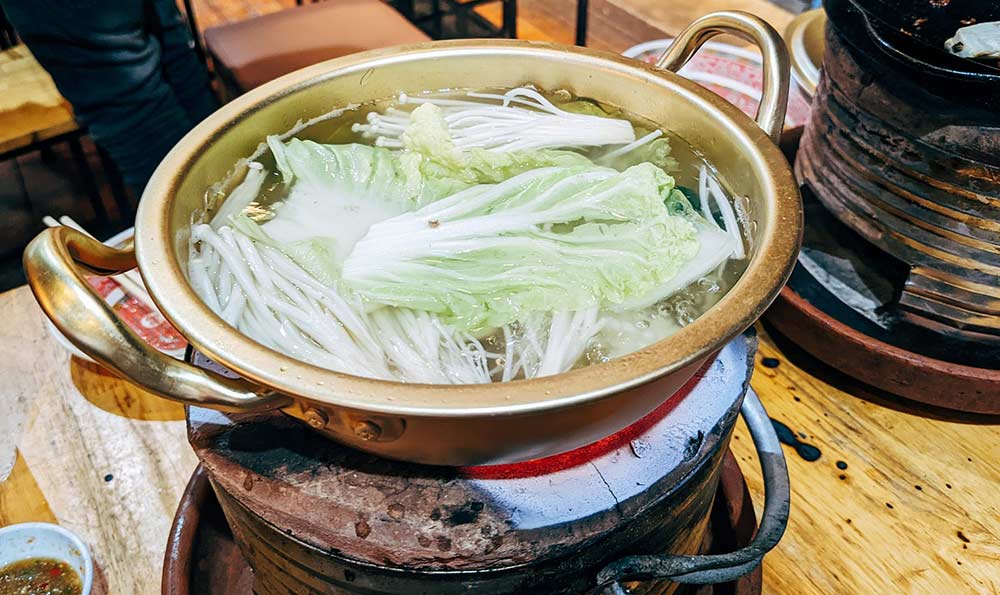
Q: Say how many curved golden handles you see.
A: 2